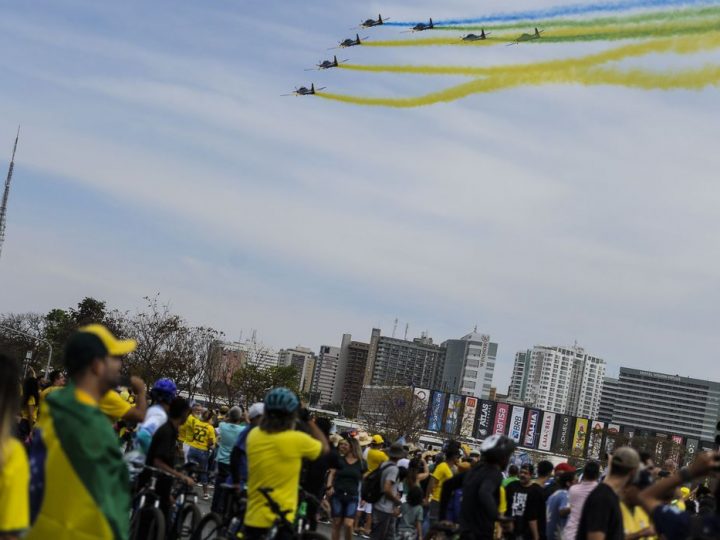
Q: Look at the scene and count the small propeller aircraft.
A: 7